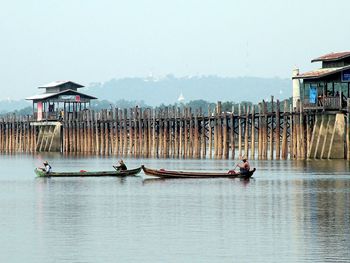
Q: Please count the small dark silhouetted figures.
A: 3